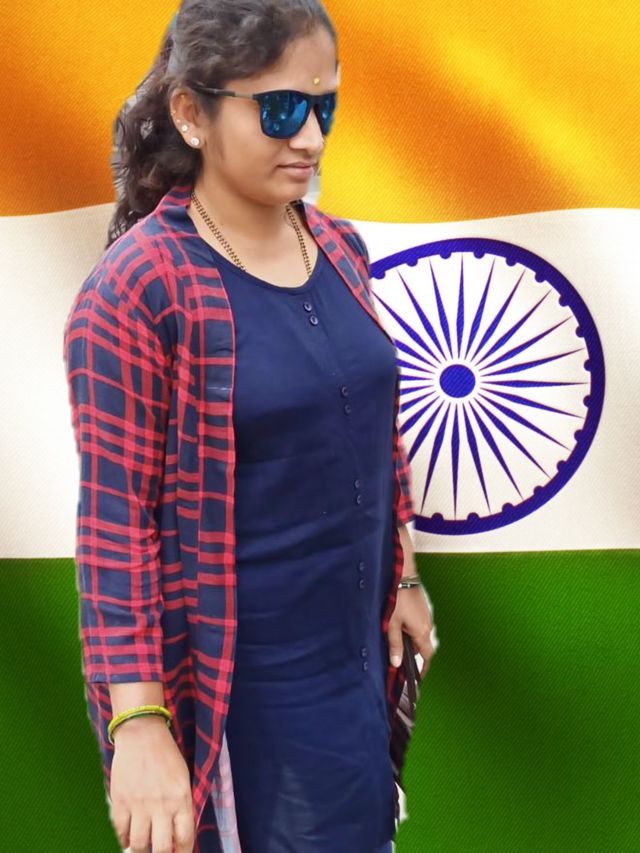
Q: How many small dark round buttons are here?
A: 10